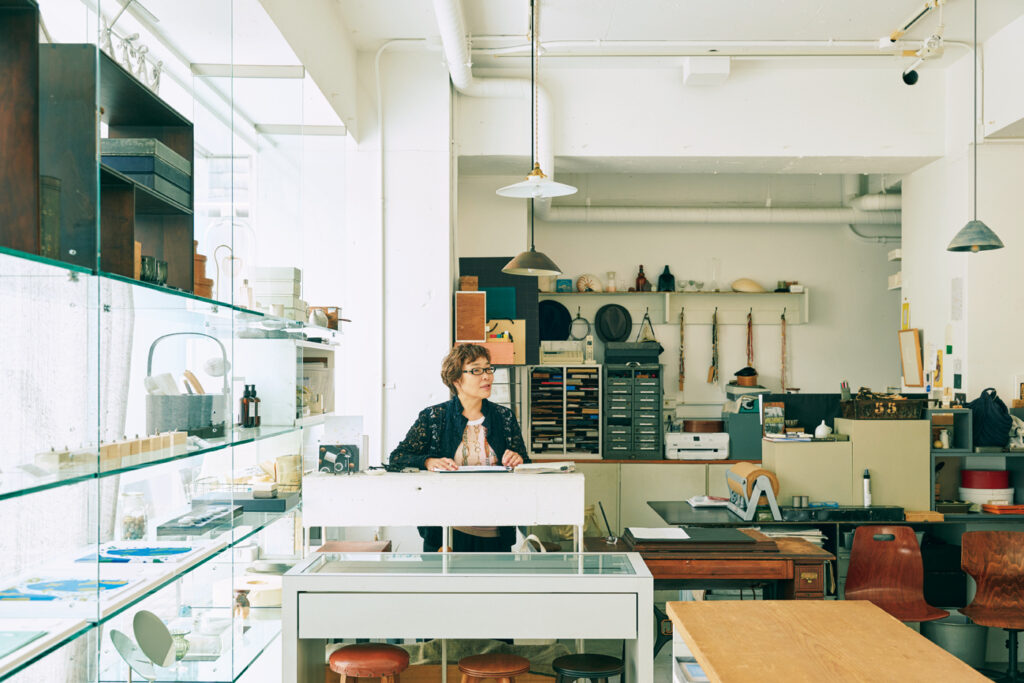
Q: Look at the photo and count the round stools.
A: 3